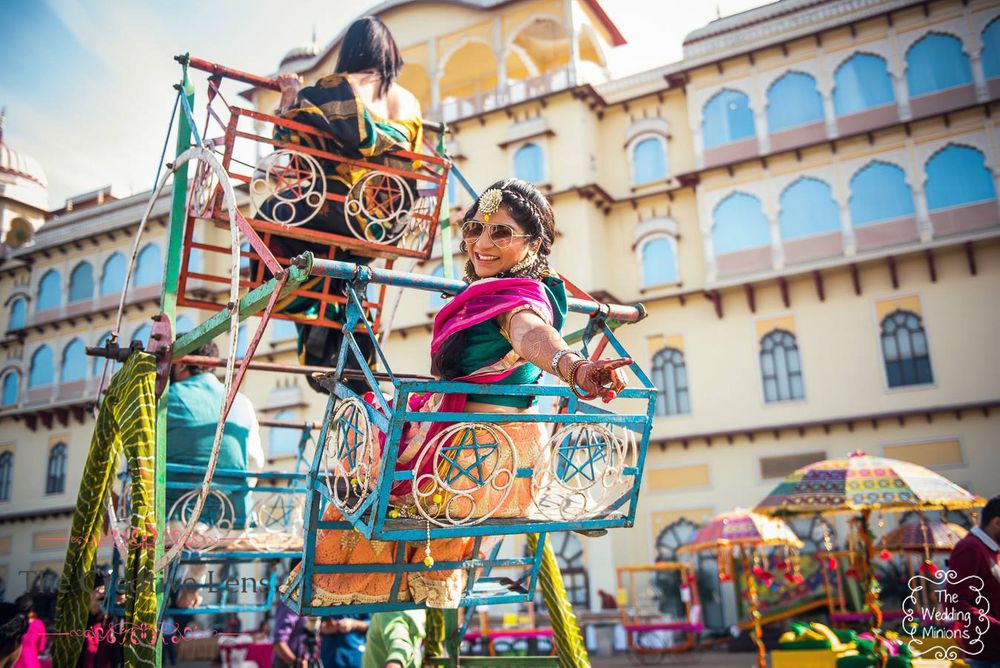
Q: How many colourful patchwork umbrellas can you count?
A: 3